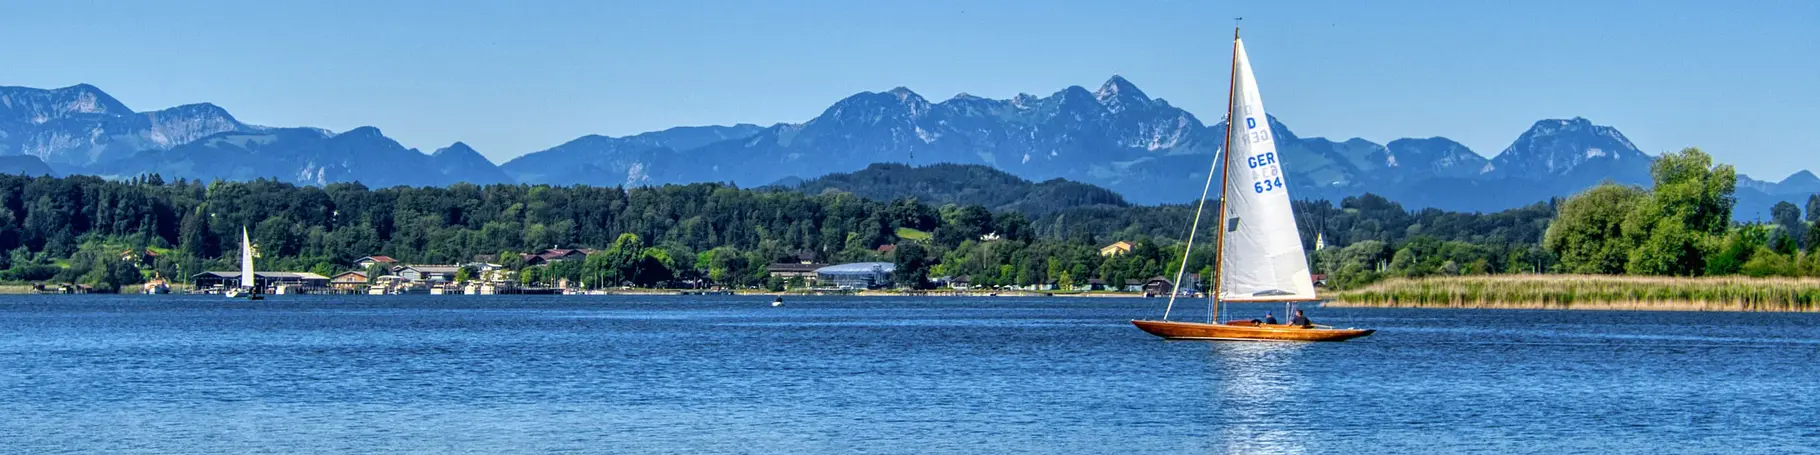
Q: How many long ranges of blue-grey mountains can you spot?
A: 1